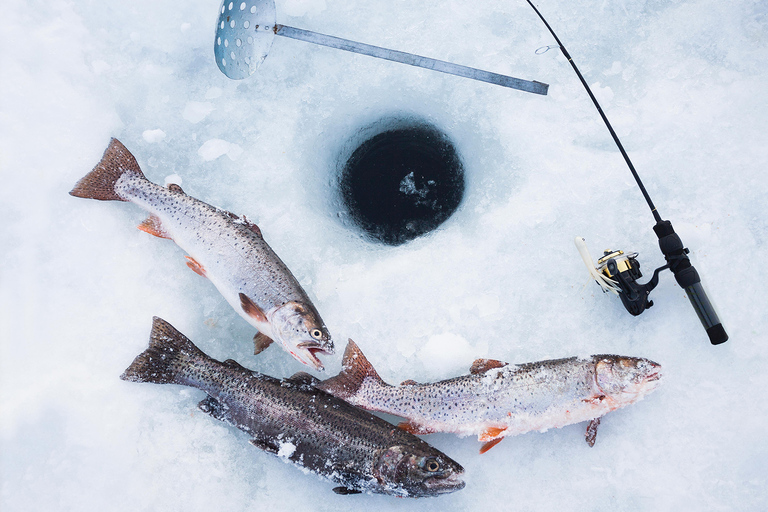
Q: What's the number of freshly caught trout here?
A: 3